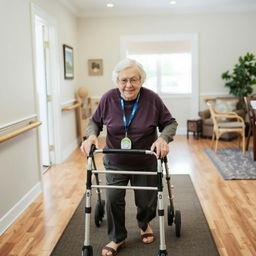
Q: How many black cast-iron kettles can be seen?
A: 0